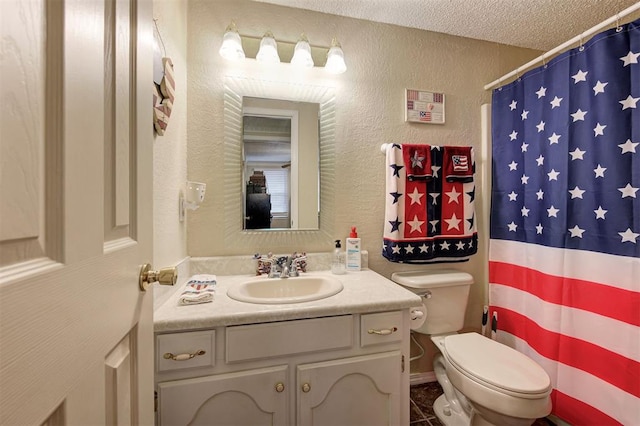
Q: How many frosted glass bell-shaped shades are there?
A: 4